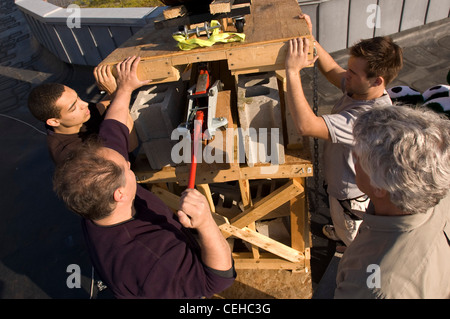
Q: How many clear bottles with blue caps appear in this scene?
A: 0